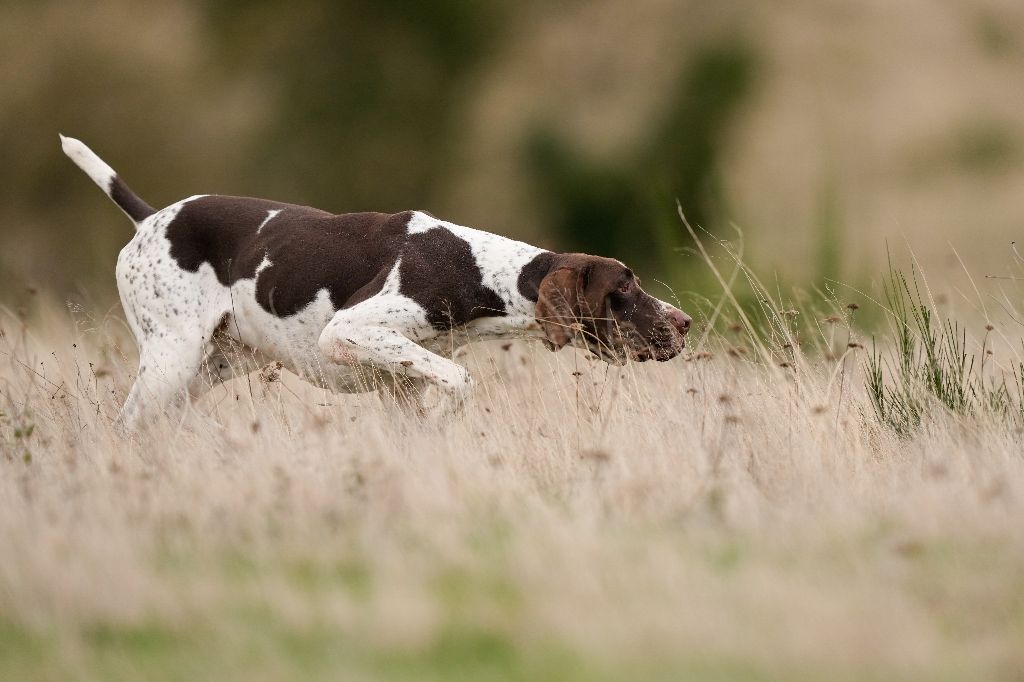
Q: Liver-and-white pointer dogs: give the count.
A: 1